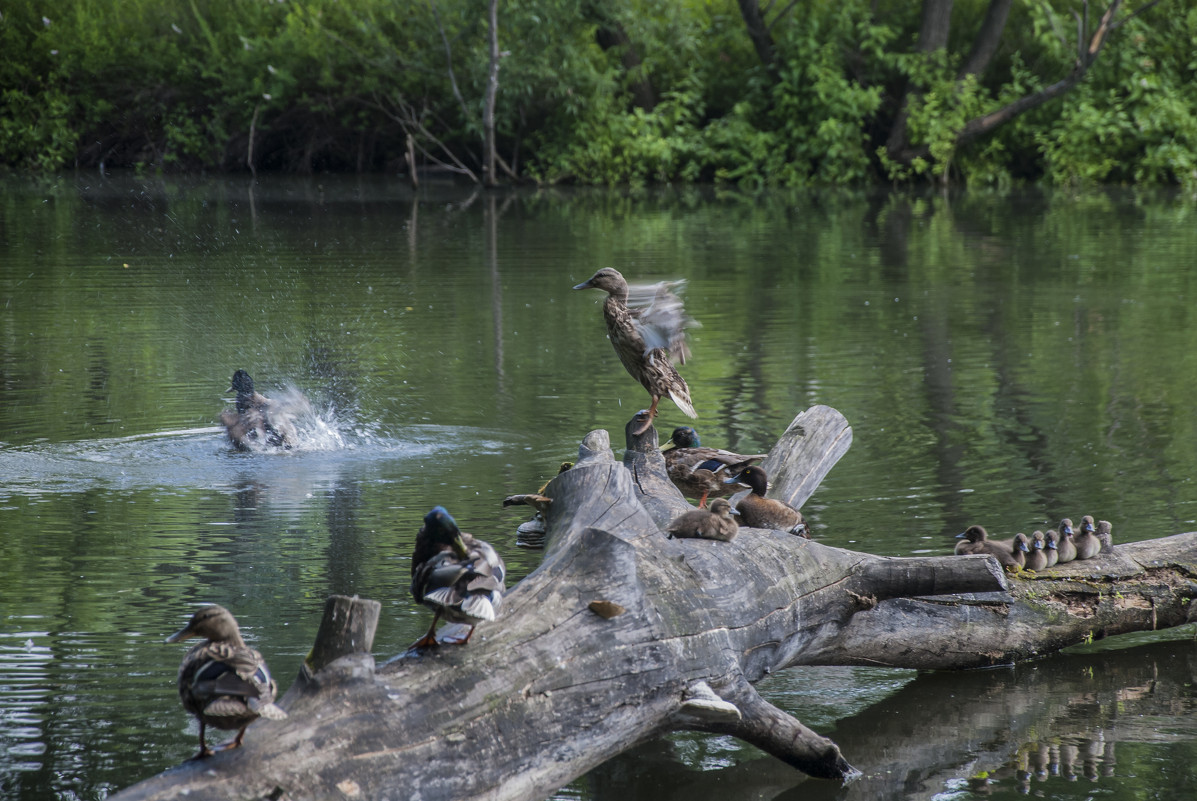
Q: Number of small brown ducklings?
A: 7